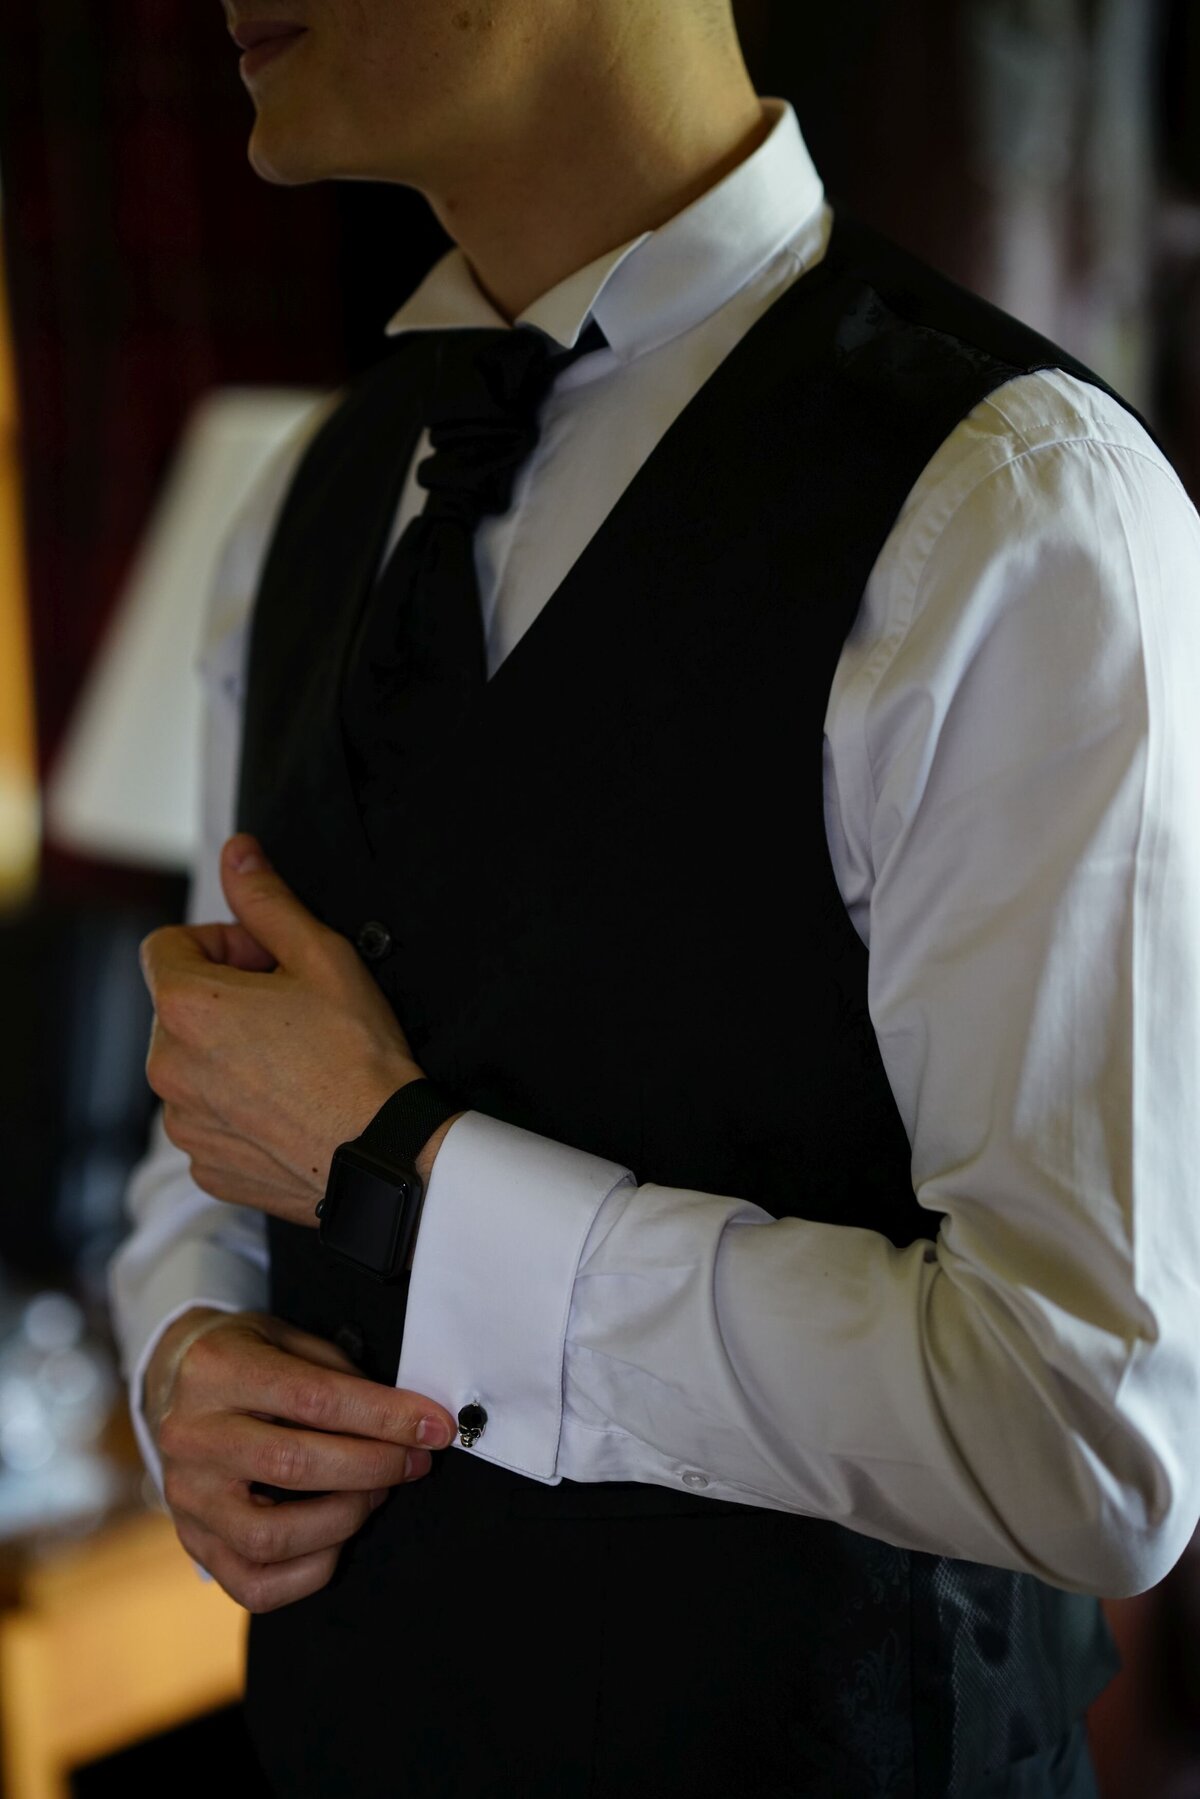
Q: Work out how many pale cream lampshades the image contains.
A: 1